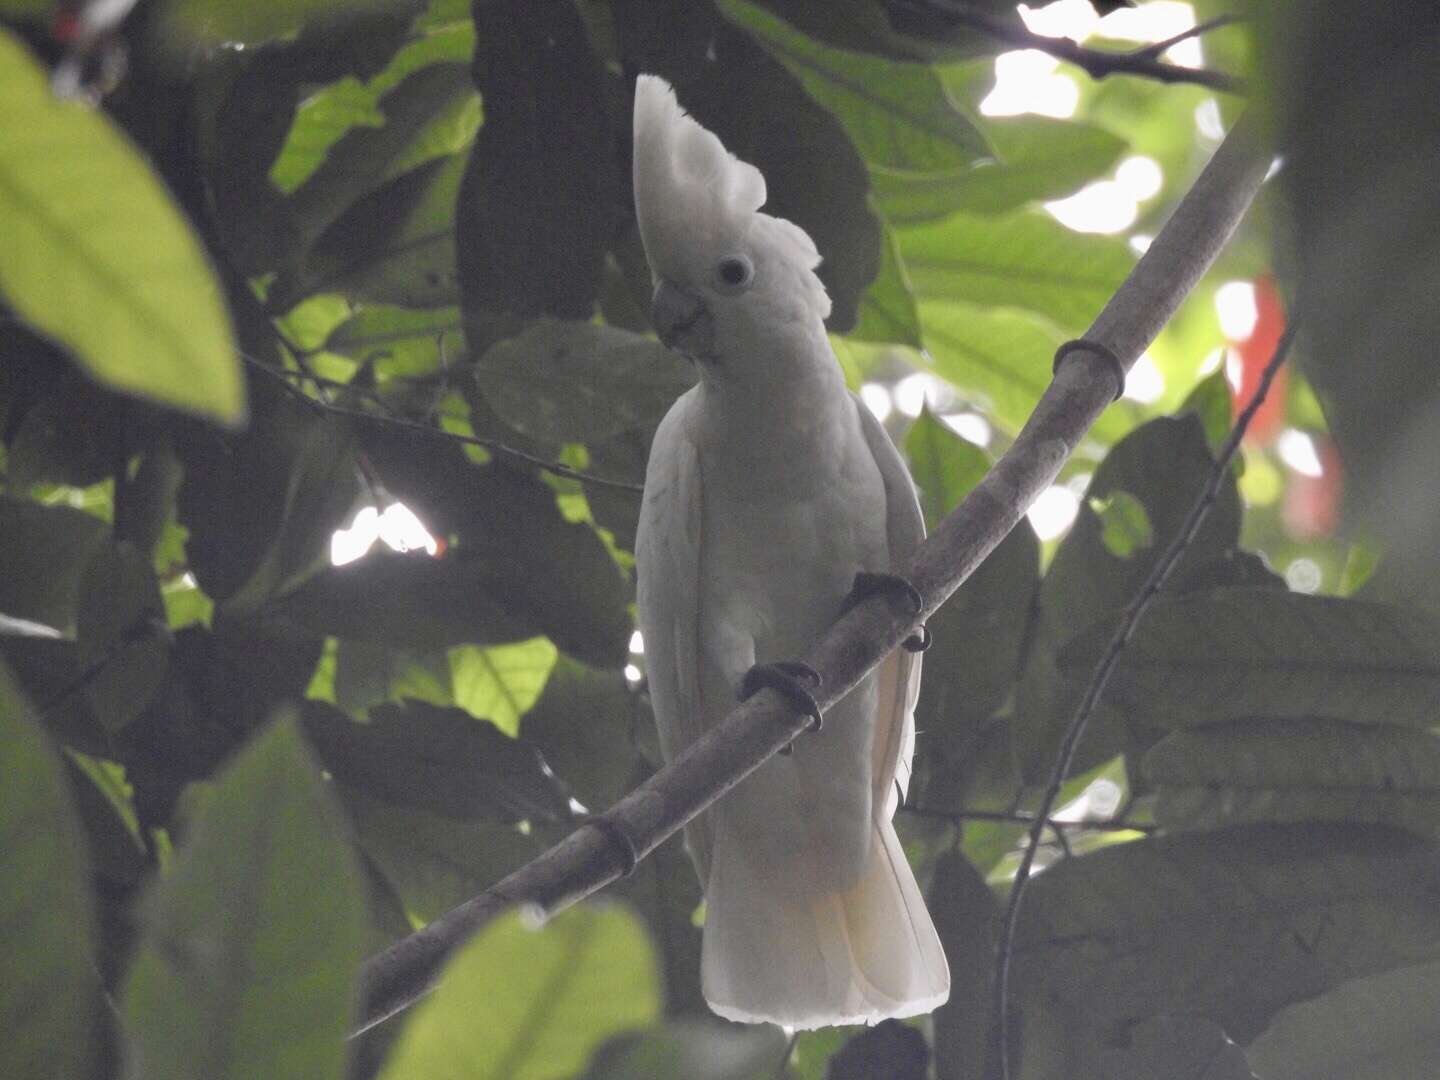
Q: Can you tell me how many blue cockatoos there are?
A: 0